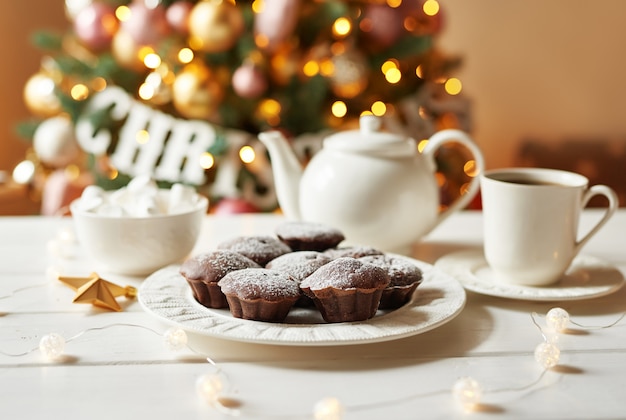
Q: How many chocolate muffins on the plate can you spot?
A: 8